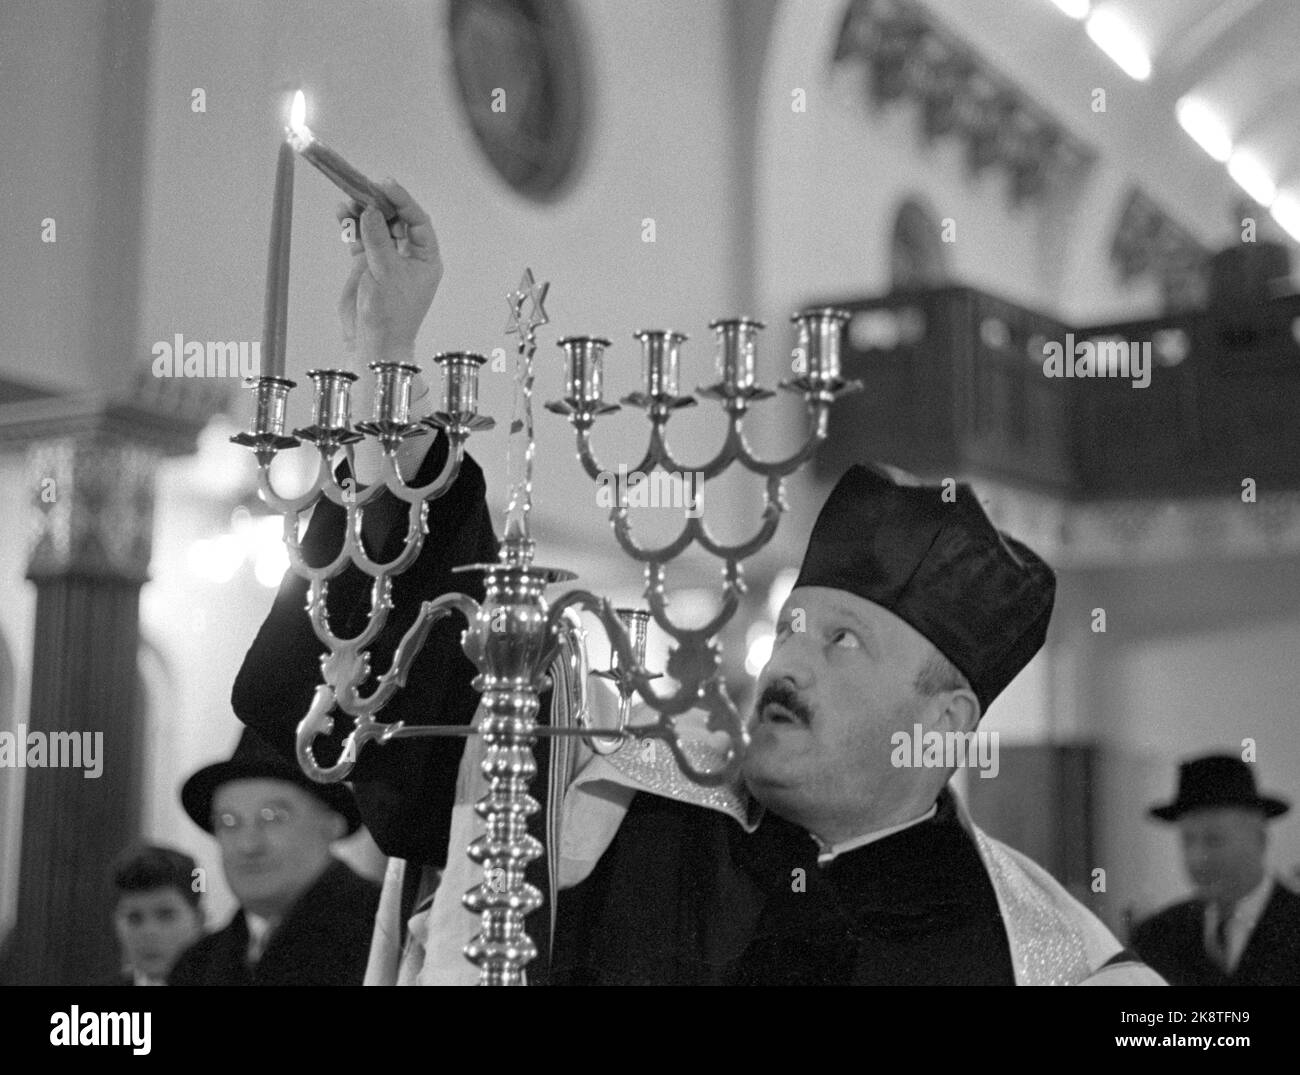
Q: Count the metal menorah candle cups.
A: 9